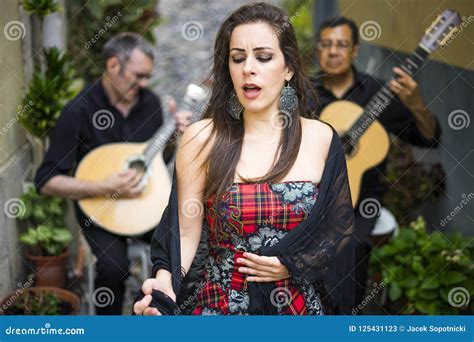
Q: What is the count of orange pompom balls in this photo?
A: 0